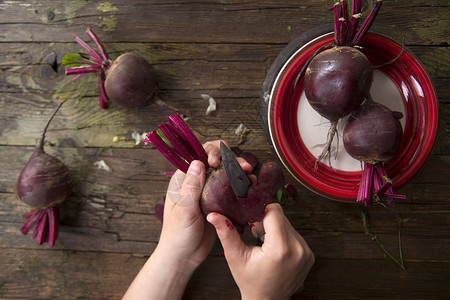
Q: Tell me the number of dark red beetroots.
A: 5